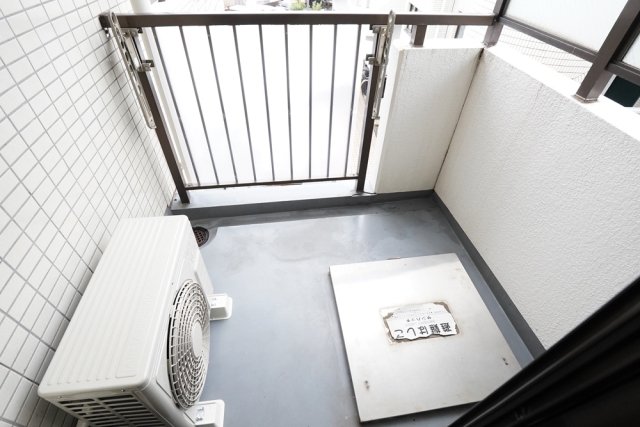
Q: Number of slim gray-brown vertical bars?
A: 9